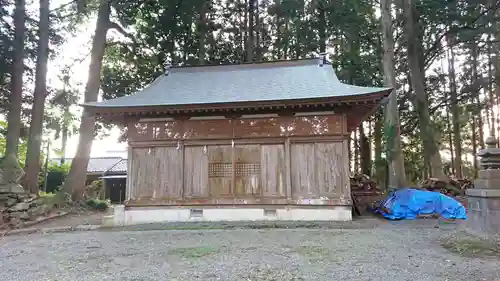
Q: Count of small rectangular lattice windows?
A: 2